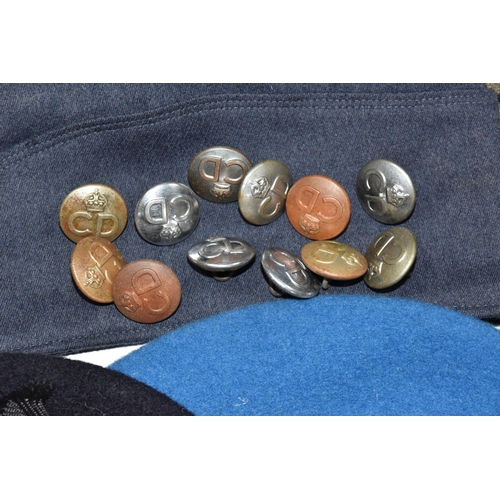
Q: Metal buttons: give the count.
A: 12